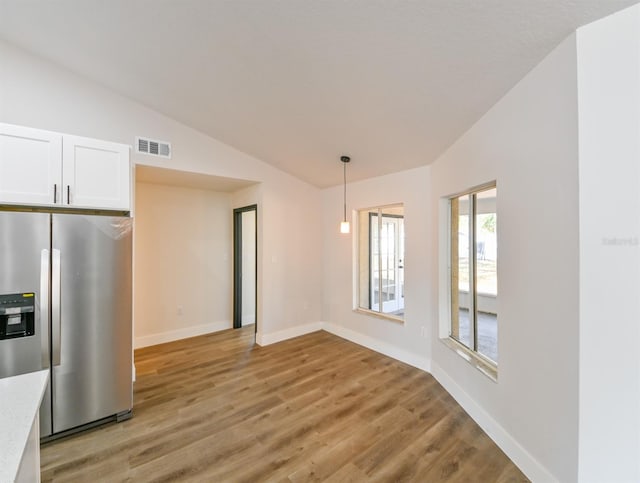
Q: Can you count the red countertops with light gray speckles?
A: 0